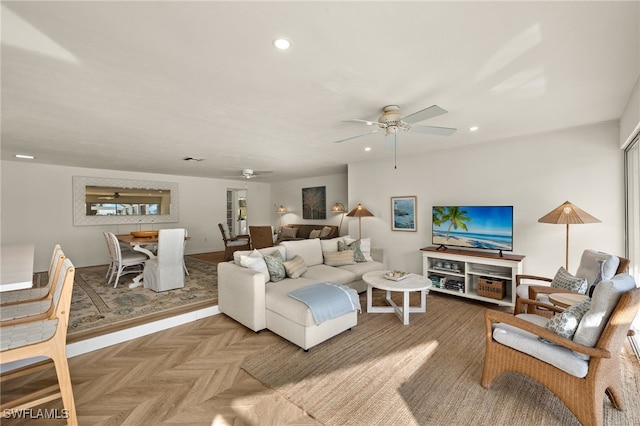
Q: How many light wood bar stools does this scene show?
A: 3